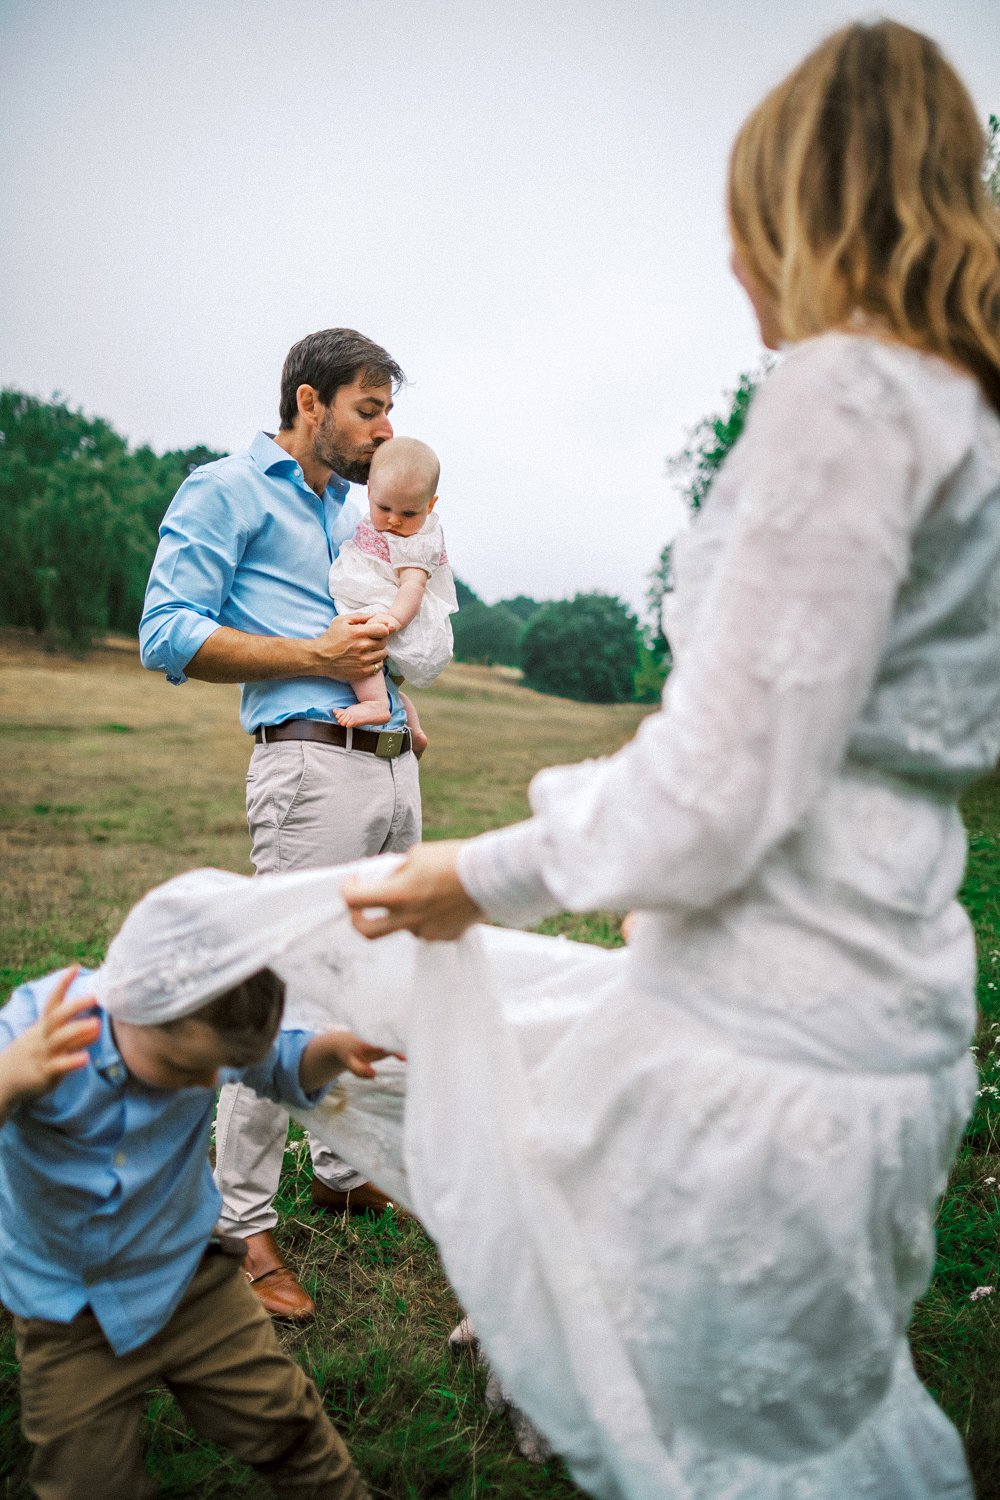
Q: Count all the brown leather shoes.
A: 2